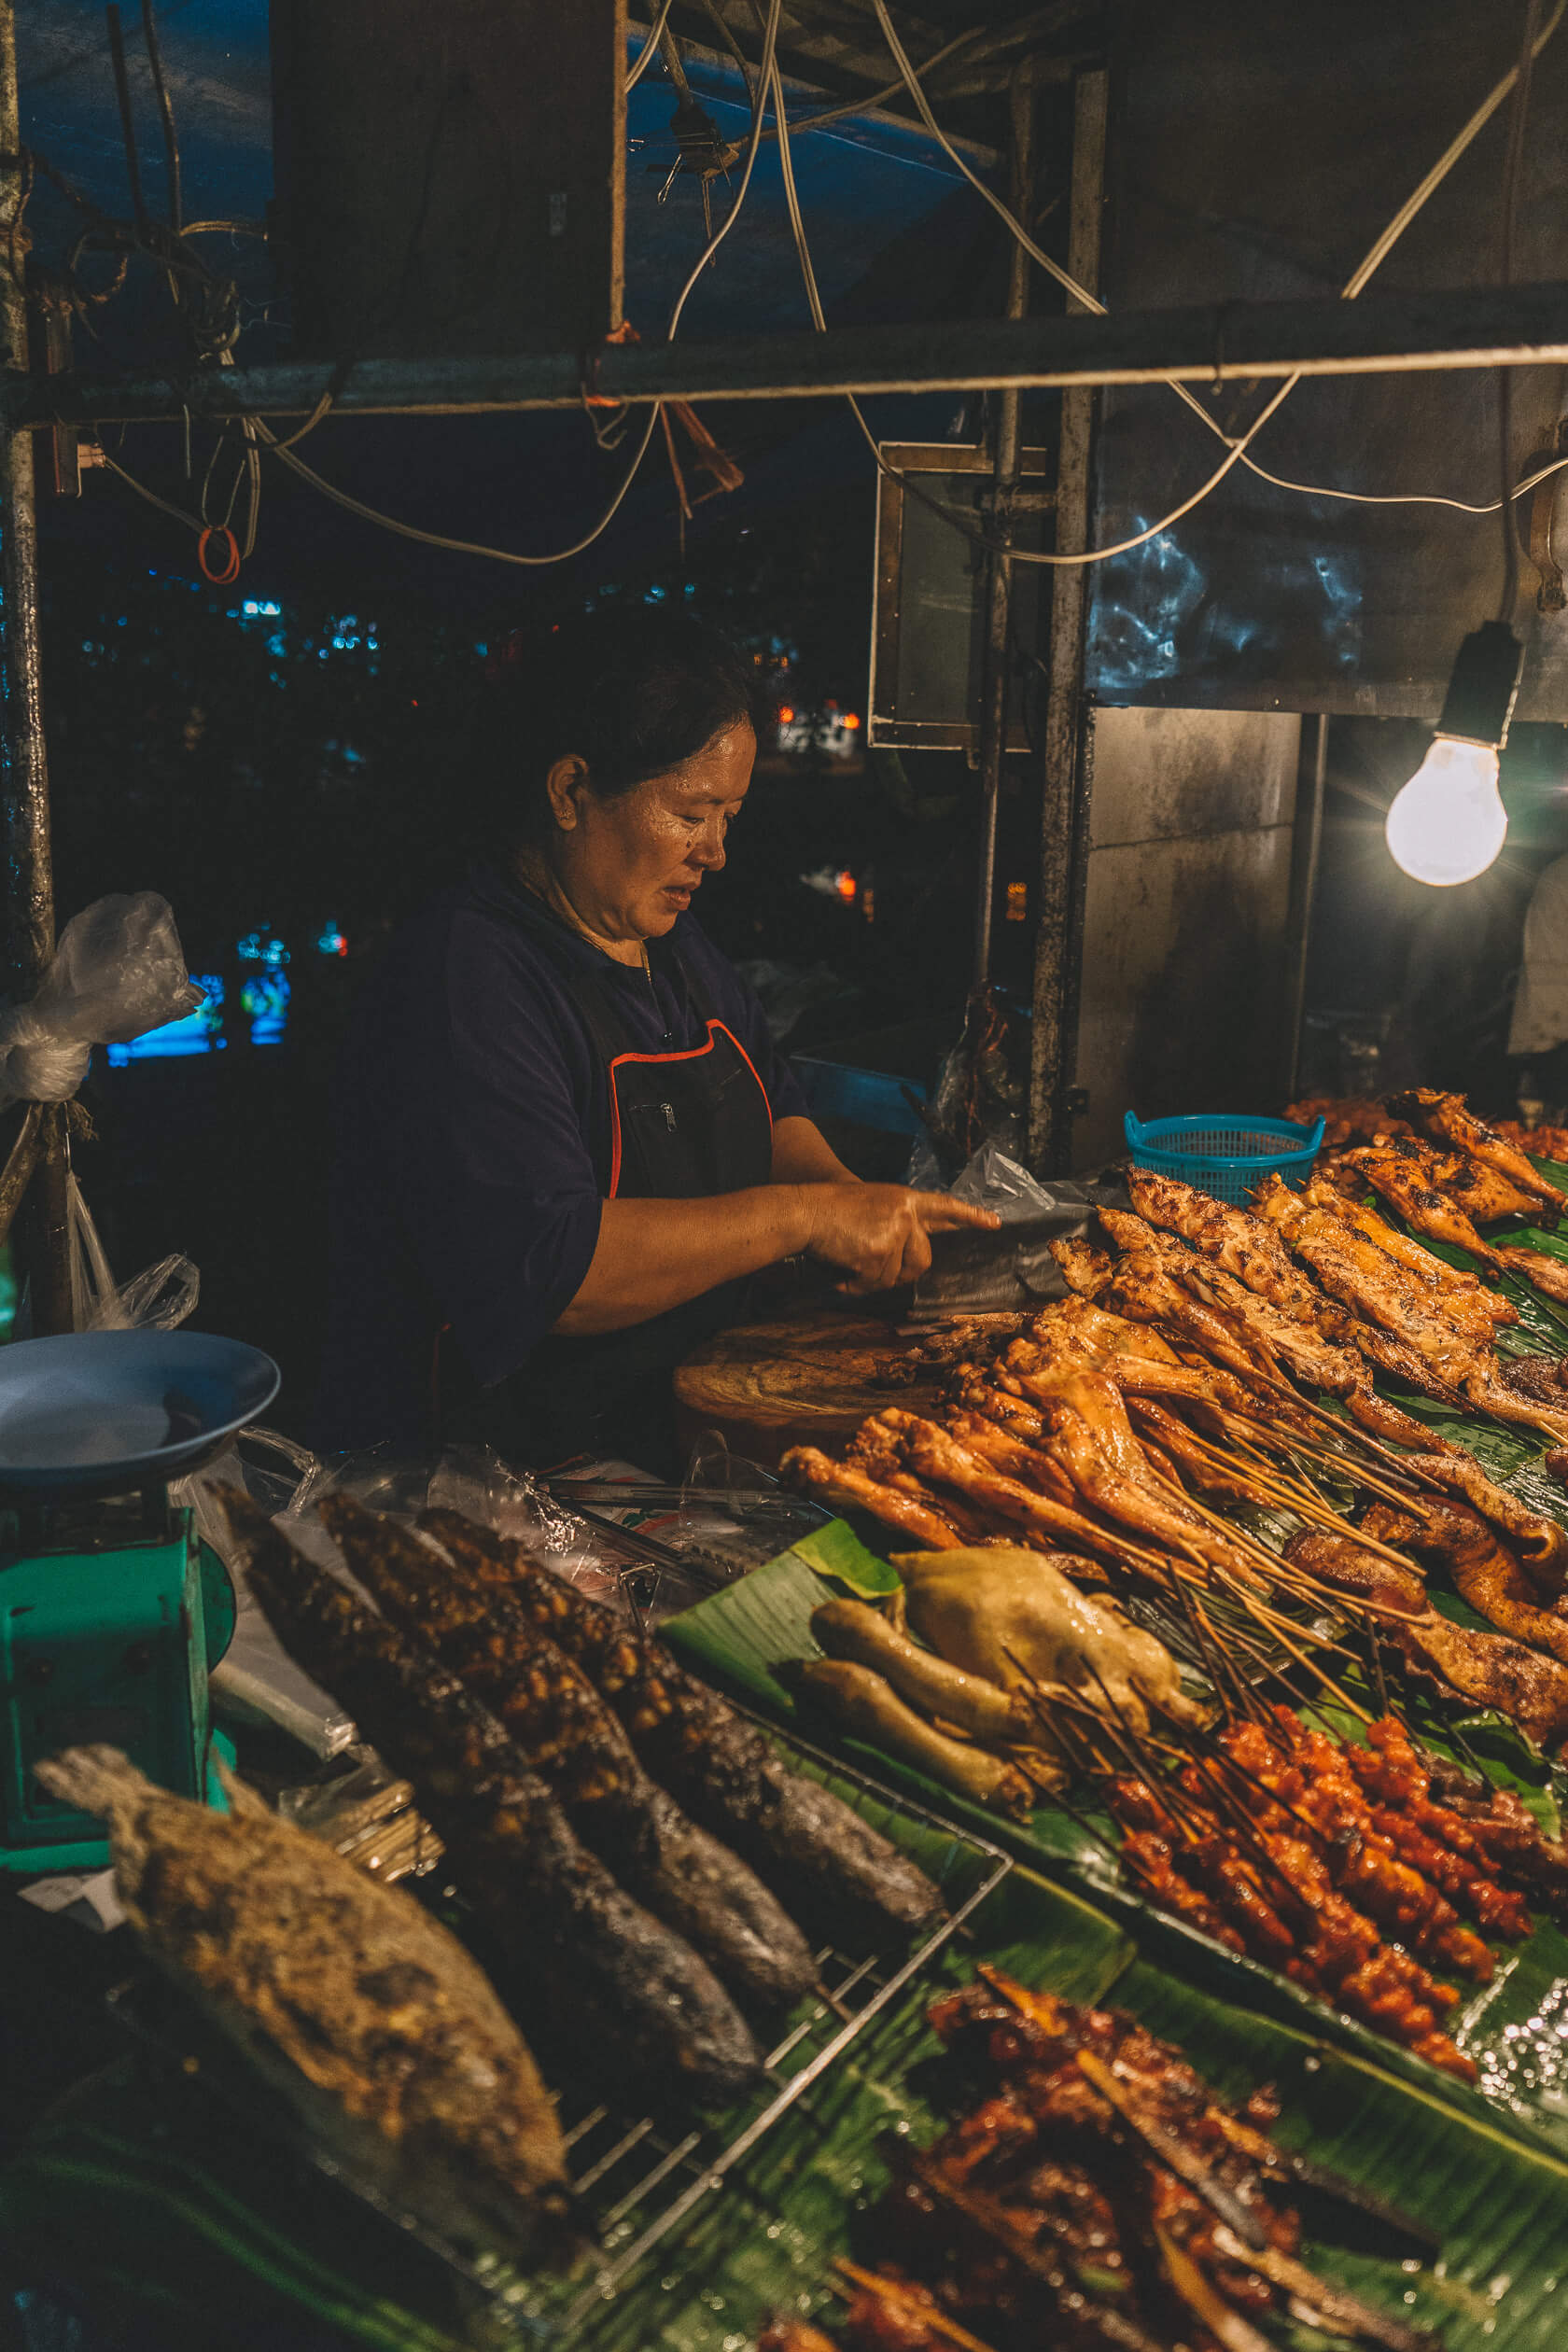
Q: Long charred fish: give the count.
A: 3